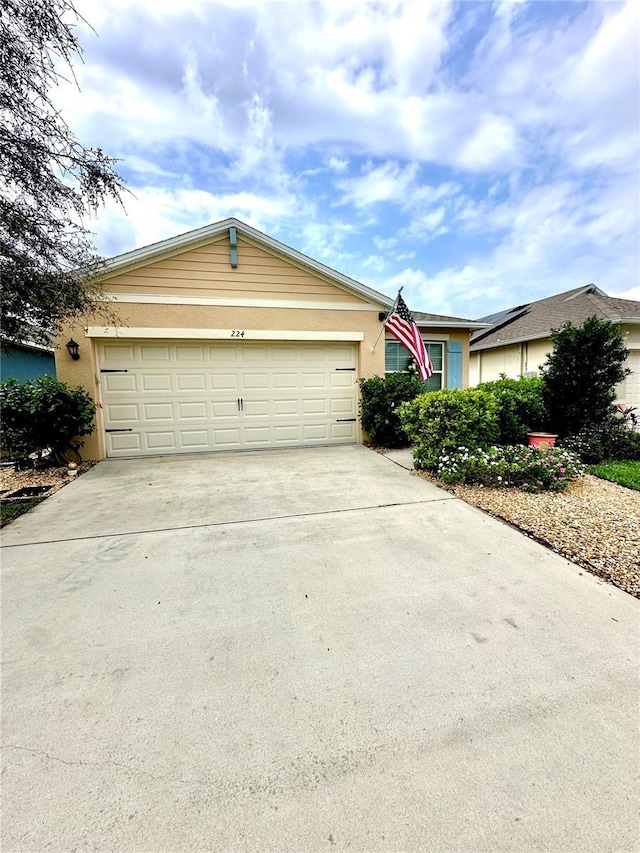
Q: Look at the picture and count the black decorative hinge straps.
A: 4